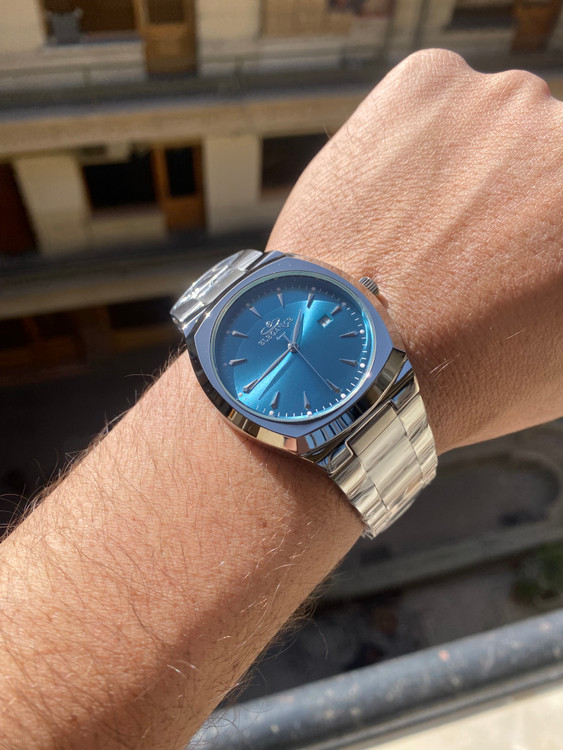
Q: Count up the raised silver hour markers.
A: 12